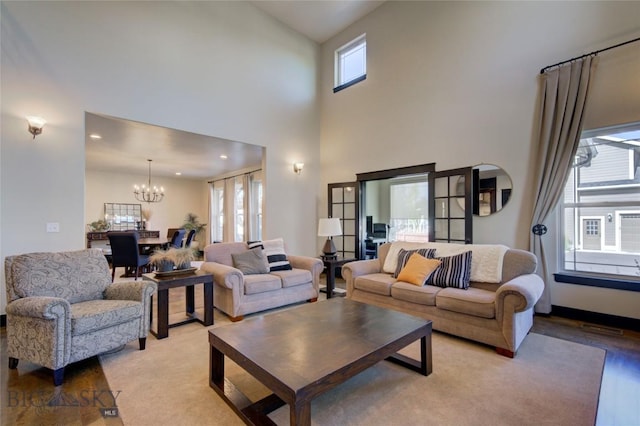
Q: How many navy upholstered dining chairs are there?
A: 3